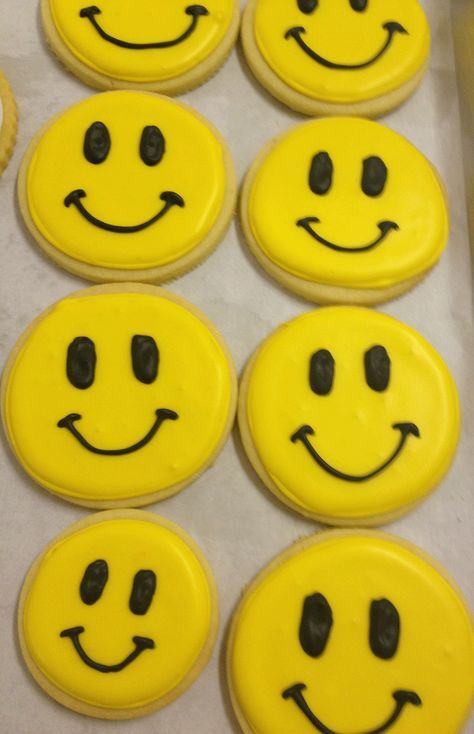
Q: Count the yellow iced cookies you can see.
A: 8